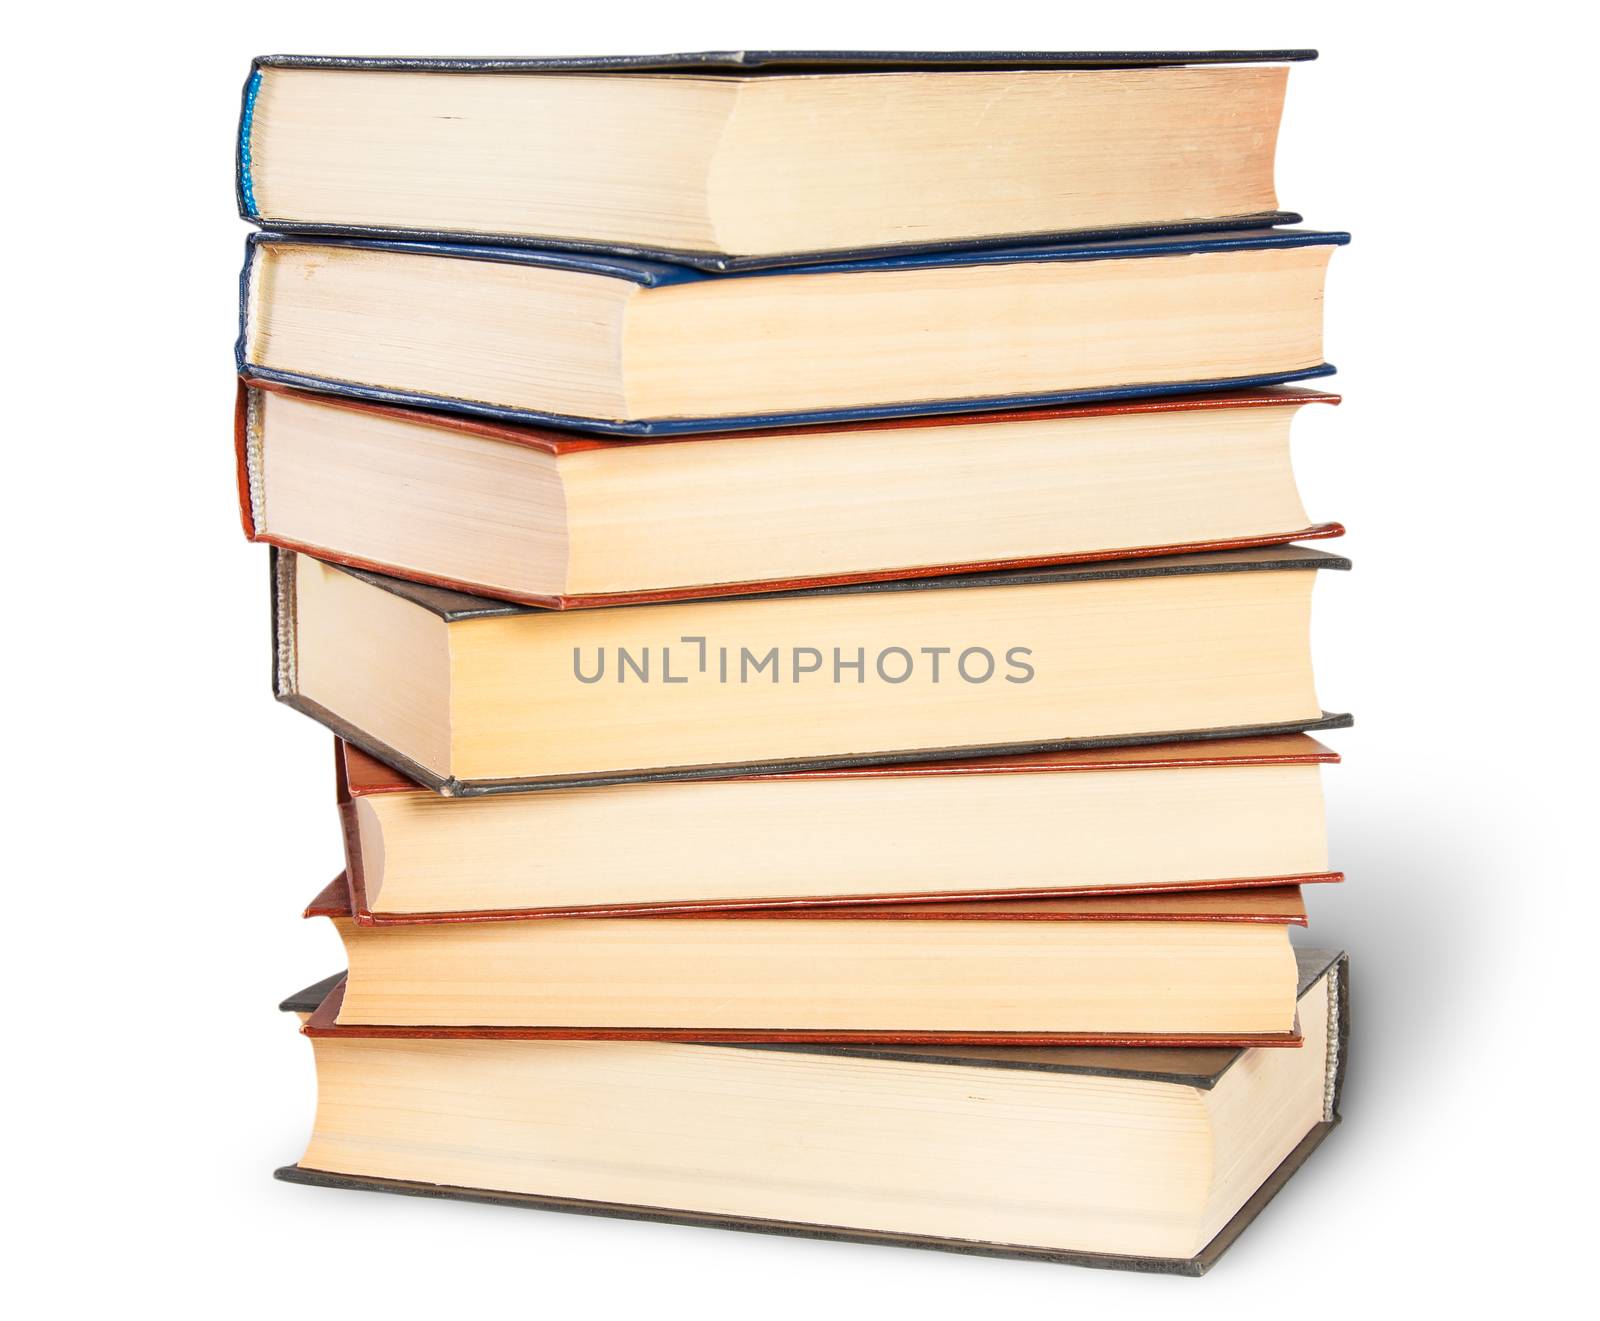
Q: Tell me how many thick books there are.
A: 7